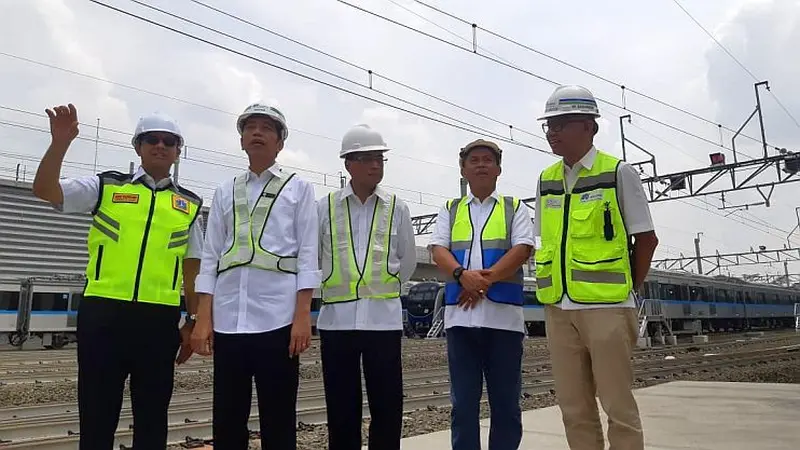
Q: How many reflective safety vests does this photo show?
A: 5